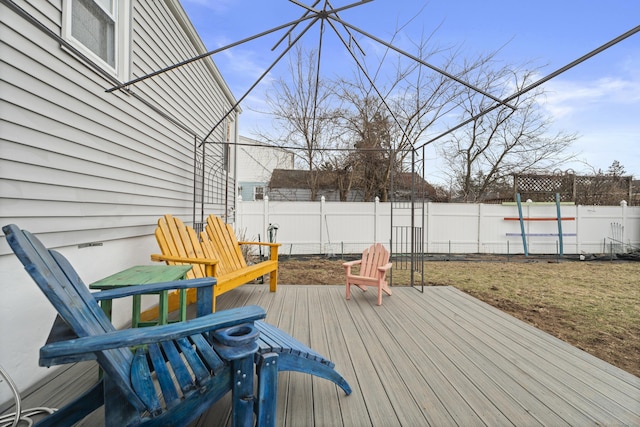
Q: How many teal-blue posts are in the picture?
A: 2